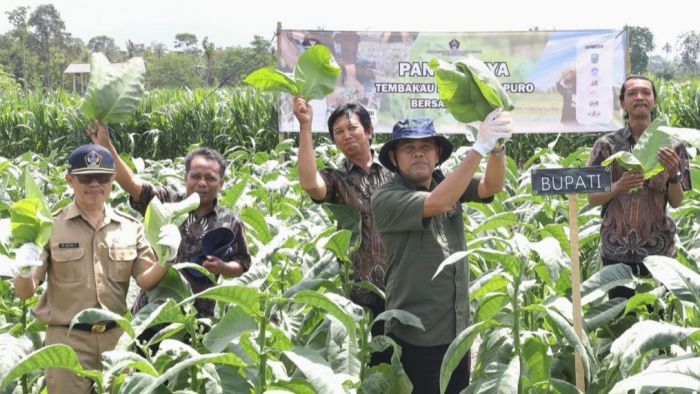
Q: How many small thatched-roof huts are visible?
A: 1